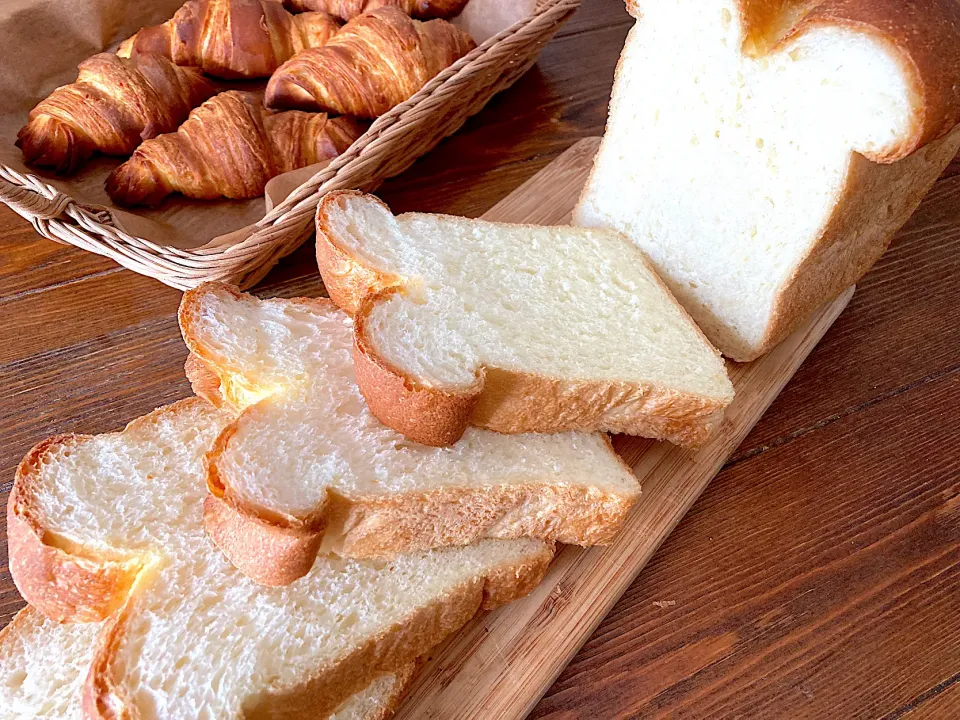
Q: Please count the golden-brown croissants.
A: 5